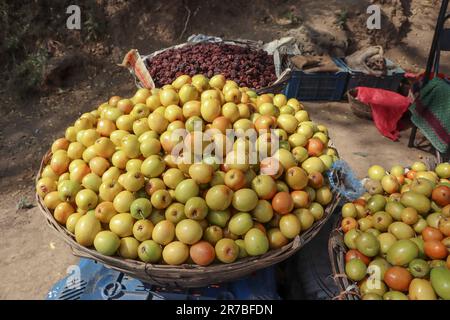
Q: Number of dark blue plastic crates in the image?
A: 2